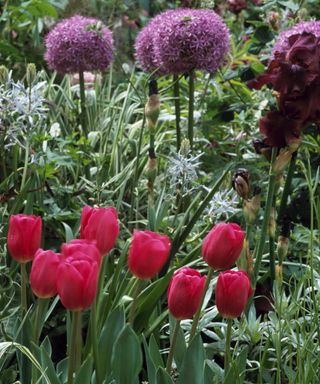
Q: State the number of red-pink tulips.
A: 9